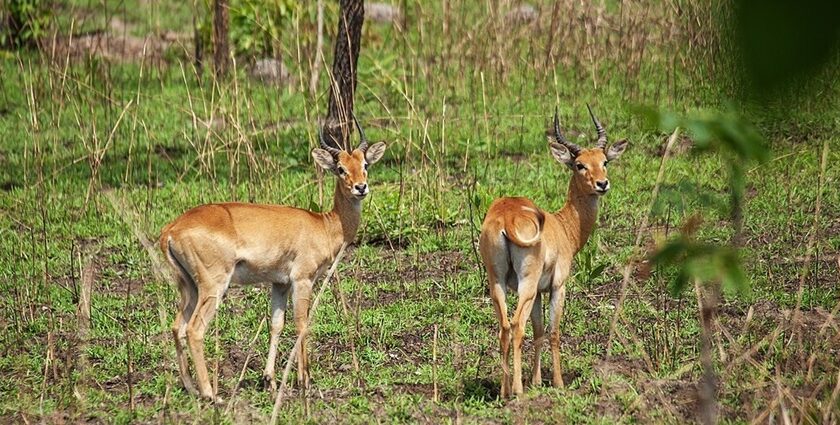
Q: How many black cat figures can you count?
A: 0